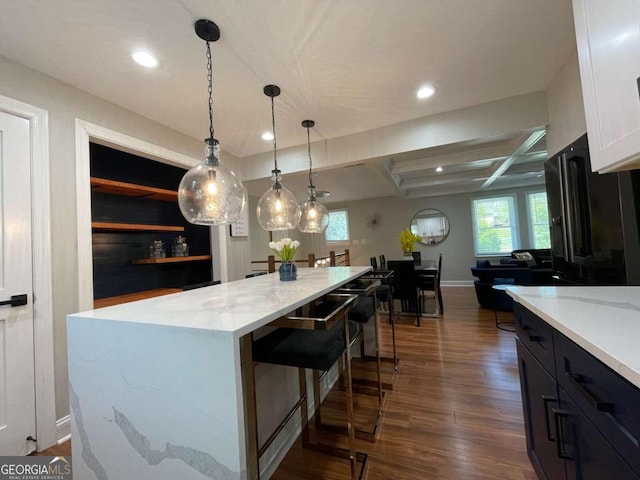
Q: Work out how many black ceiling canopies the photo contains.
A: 3